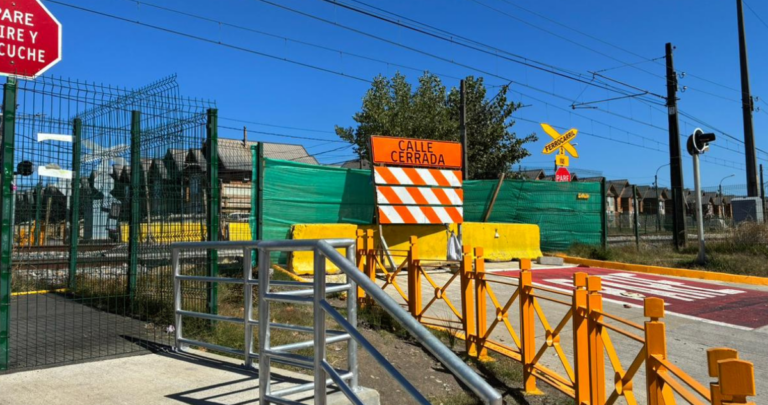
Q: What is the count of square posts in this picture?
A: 11